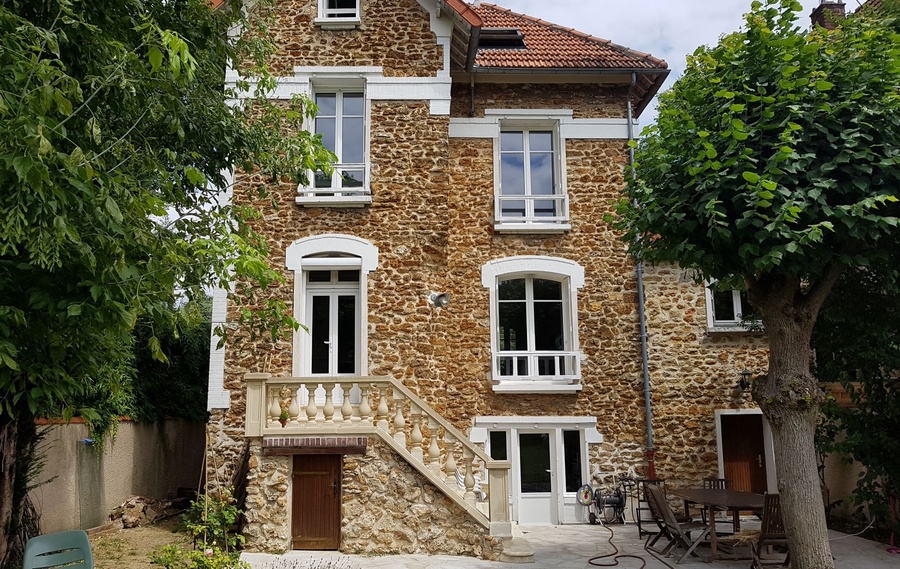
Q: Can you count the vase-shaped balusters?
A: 12